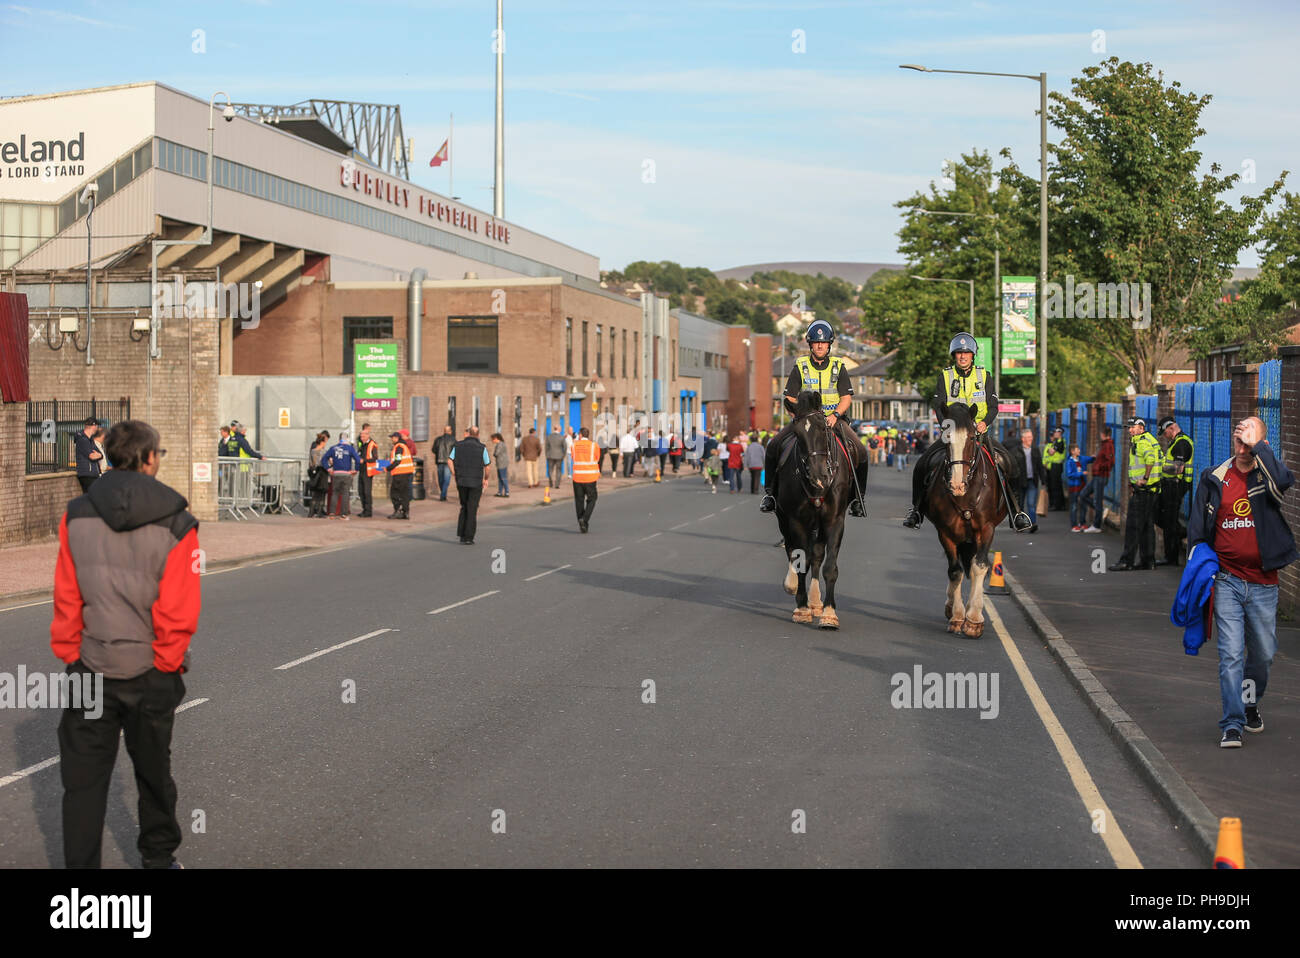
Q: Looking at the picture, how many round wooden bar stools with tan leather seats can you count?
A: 0